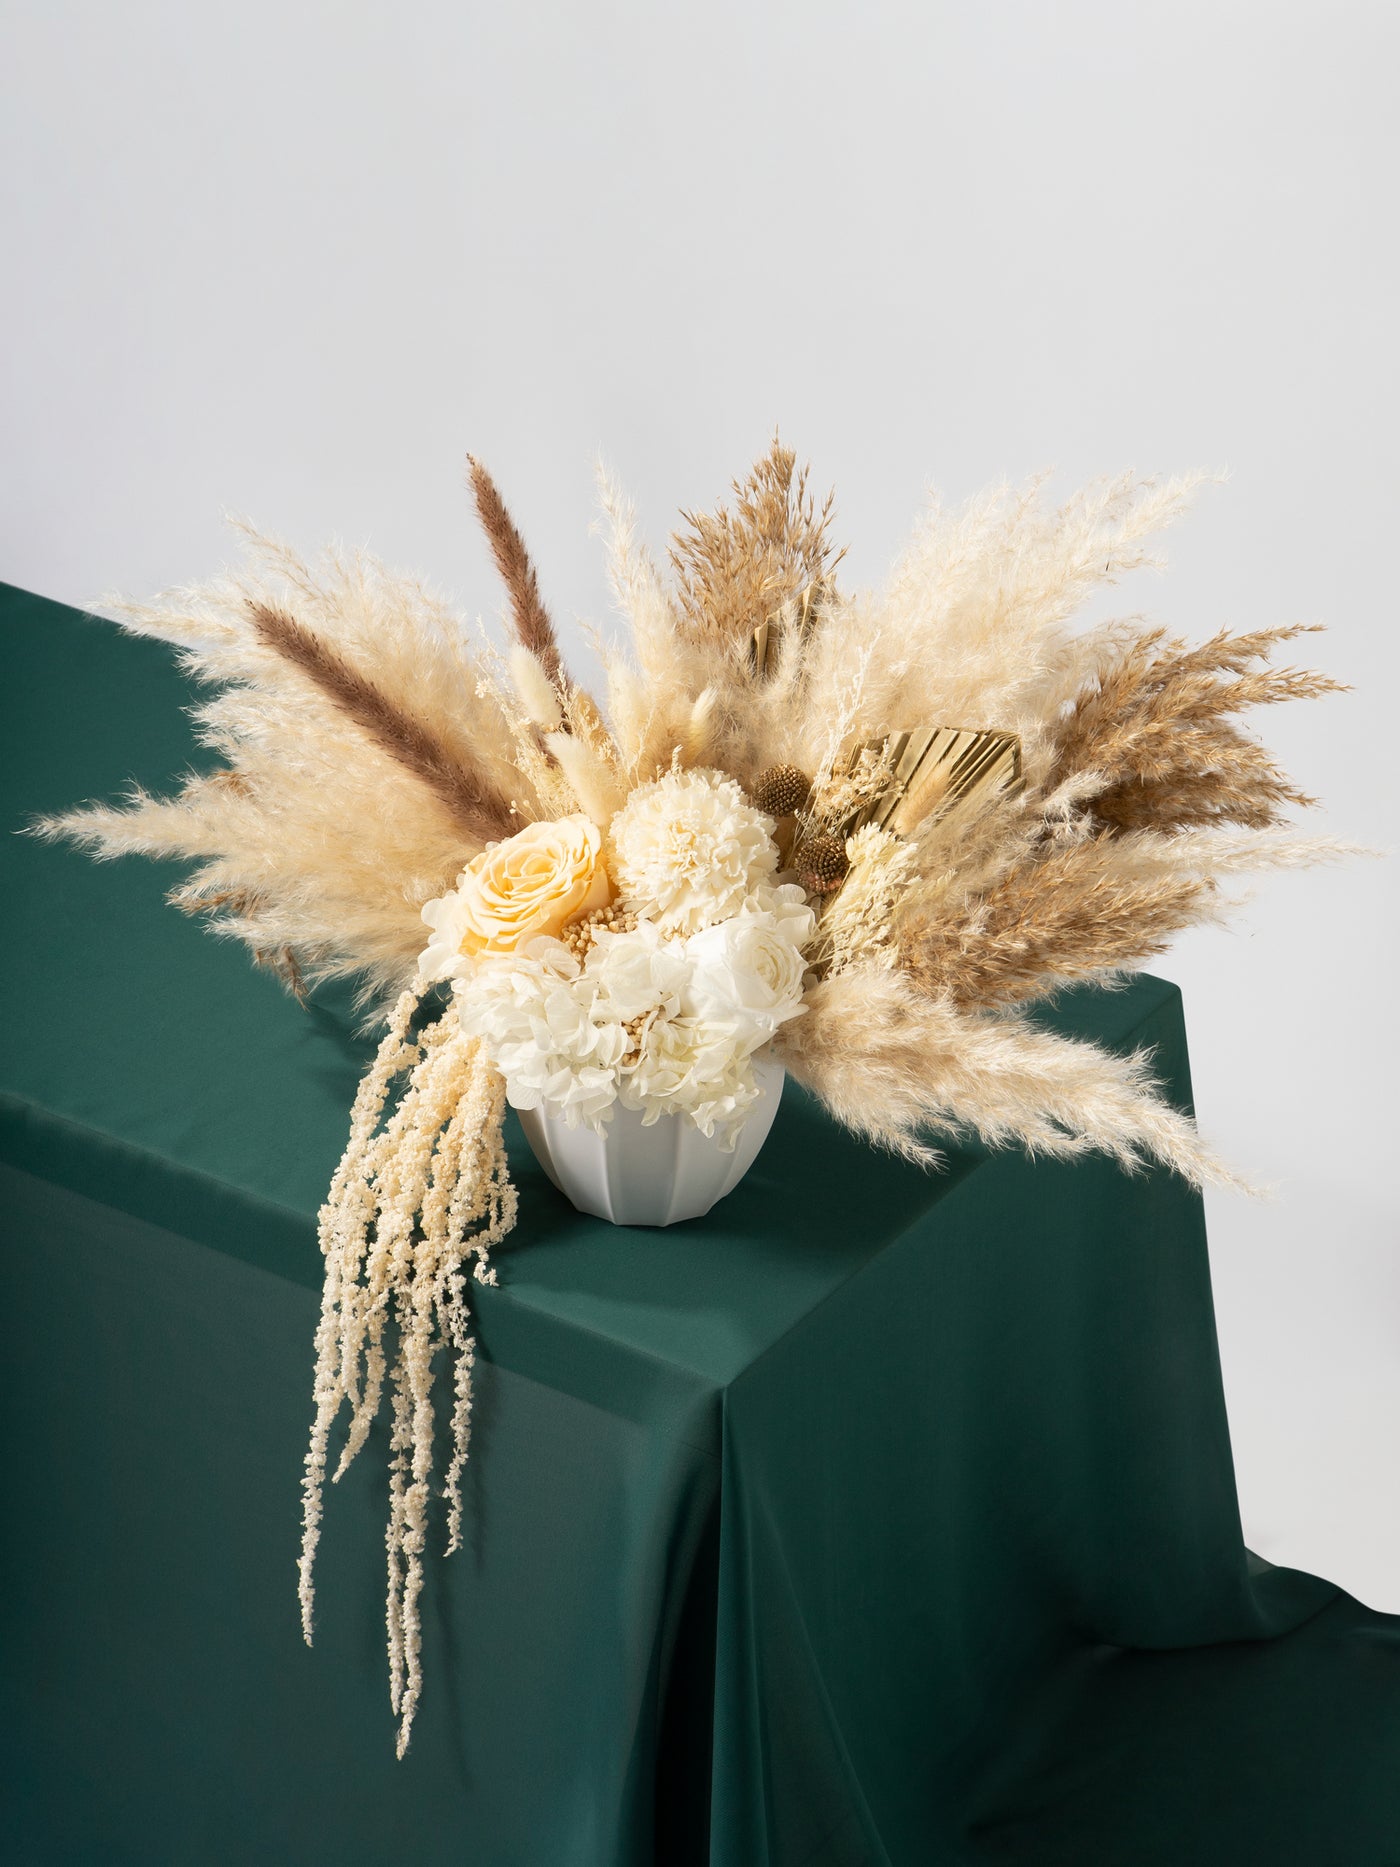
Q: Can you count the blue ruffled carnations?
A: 0